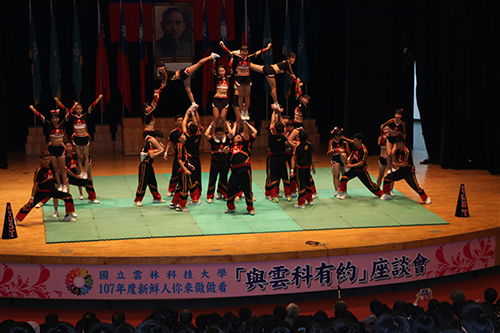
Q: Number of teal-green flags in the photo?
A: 6